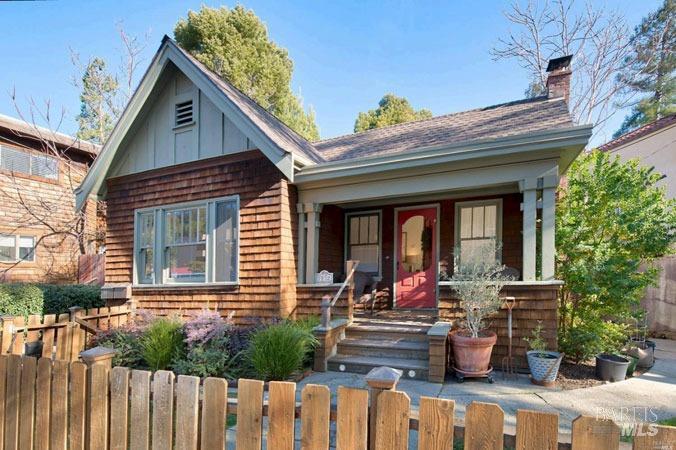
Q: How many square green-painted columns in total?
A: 4